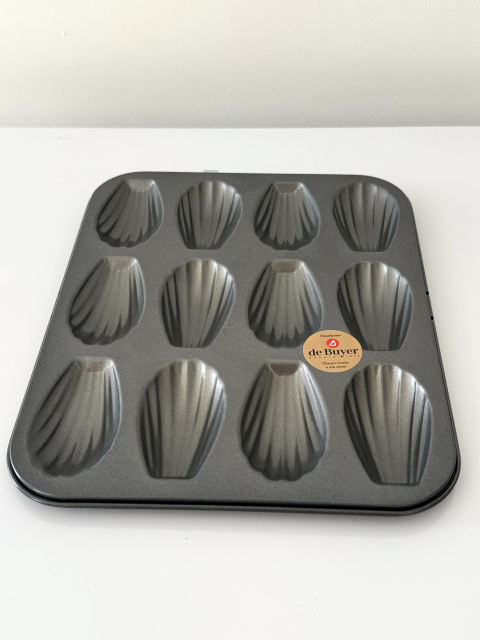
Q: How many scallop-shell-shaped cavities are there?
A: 12